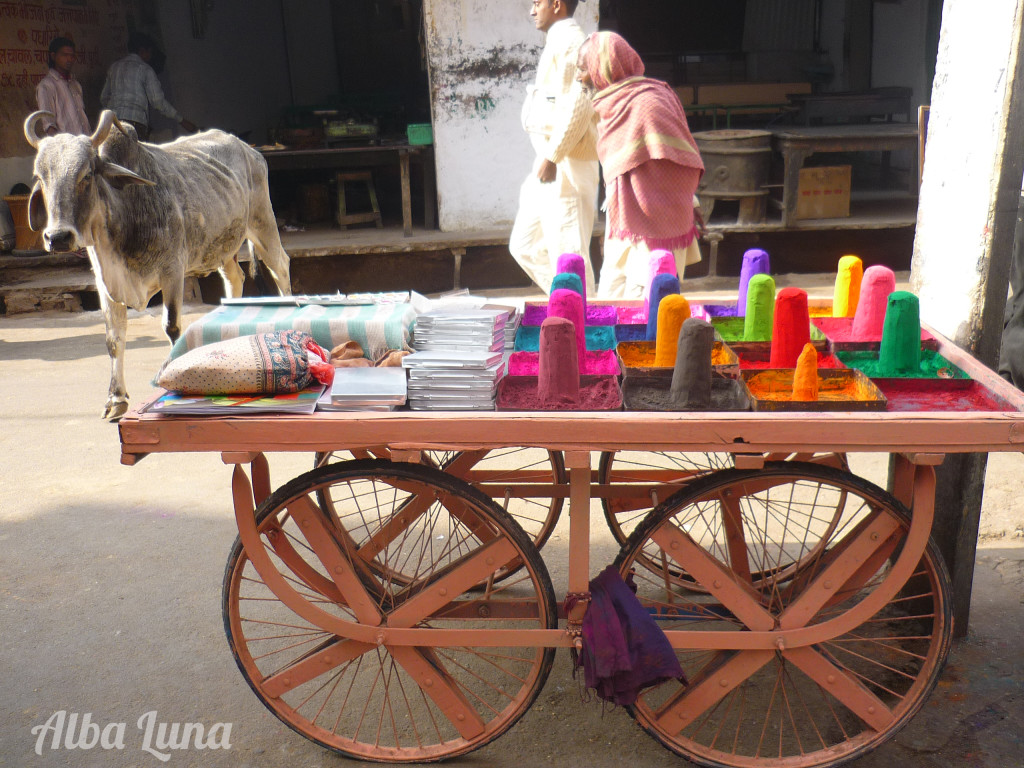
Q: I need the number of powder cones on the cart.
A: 15